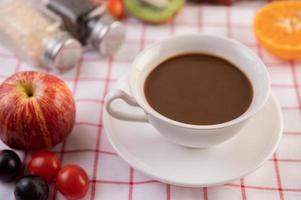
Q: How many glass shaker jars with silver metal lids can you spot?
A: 2